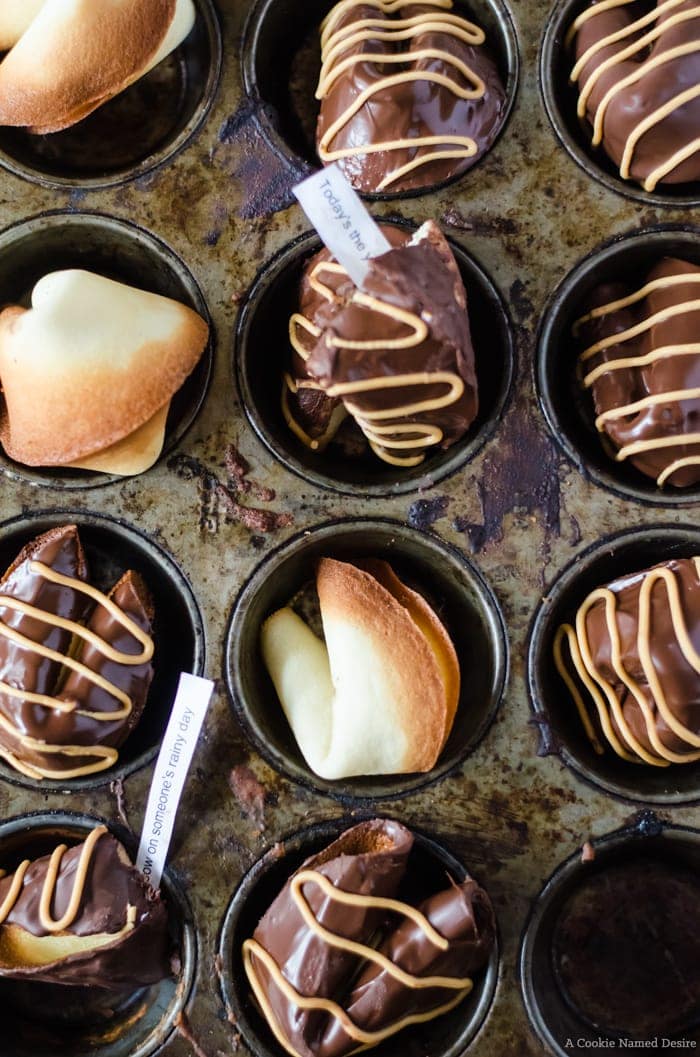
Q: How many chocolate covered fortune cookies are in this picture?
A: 8